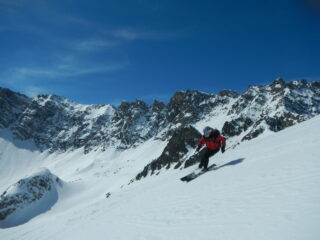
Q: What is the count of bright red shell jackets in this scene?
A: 1